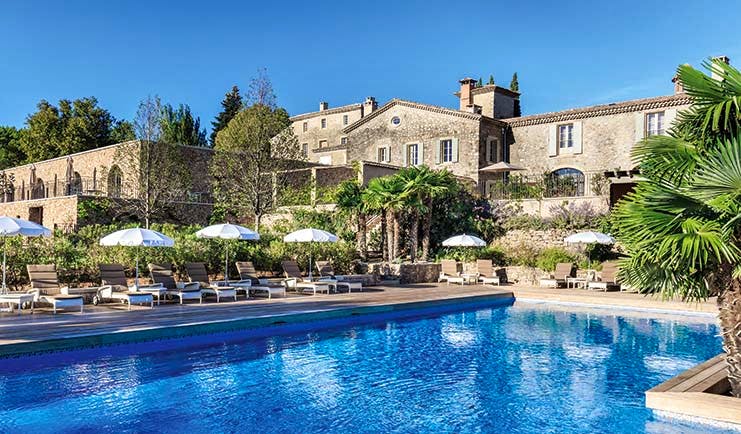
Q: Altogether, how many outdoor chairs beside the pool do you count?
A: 11